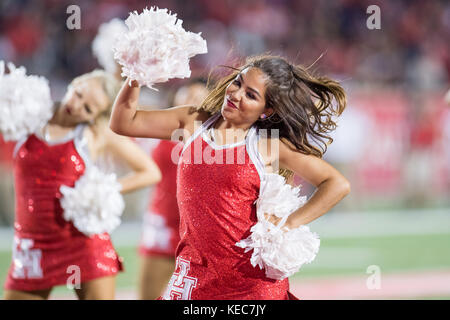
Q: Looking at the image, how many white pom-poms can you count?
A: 5